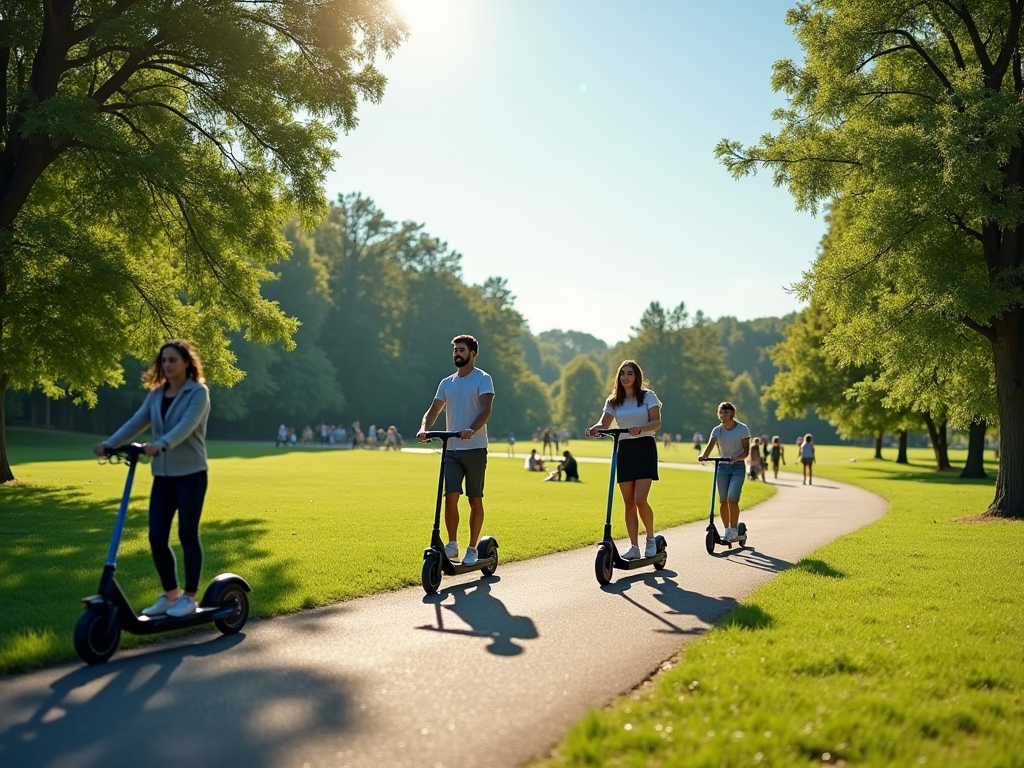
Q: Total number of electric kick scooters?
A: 4